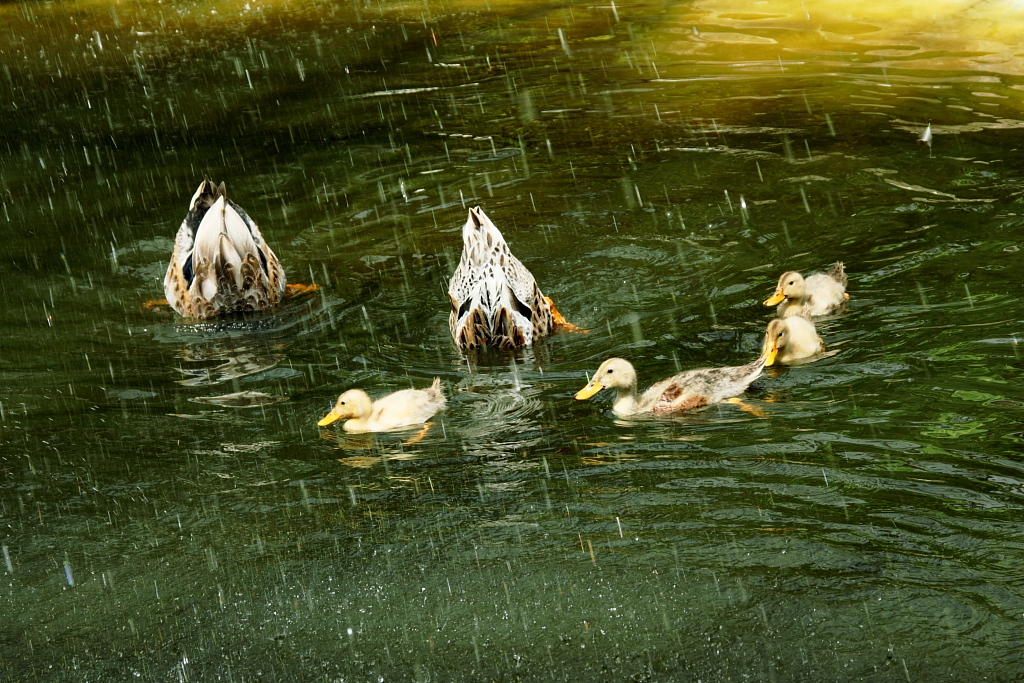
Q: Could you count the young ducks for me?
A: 4